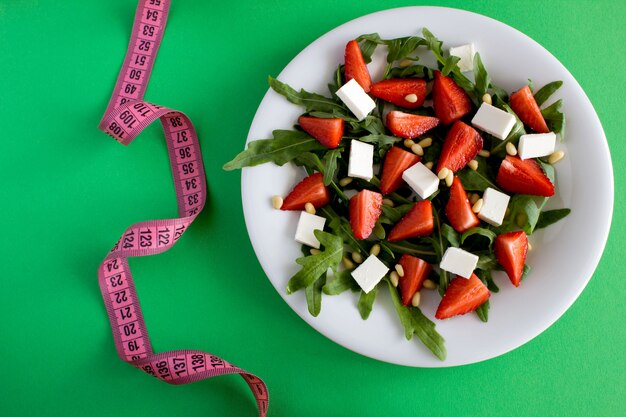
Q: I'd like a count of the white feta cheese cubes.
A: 10